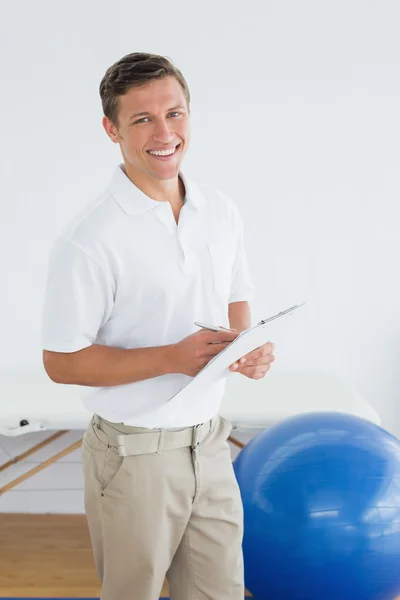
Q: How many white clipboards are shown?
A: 1